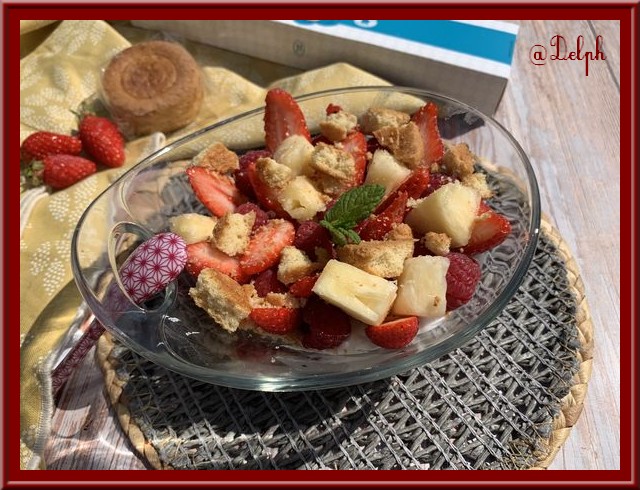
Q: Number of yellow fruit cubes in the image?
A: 7